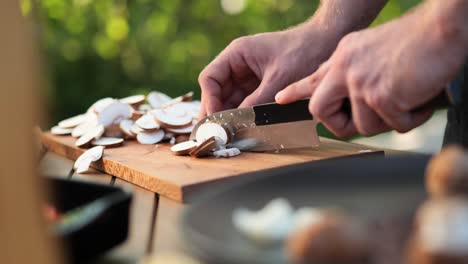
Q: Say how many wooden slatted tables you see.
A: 1